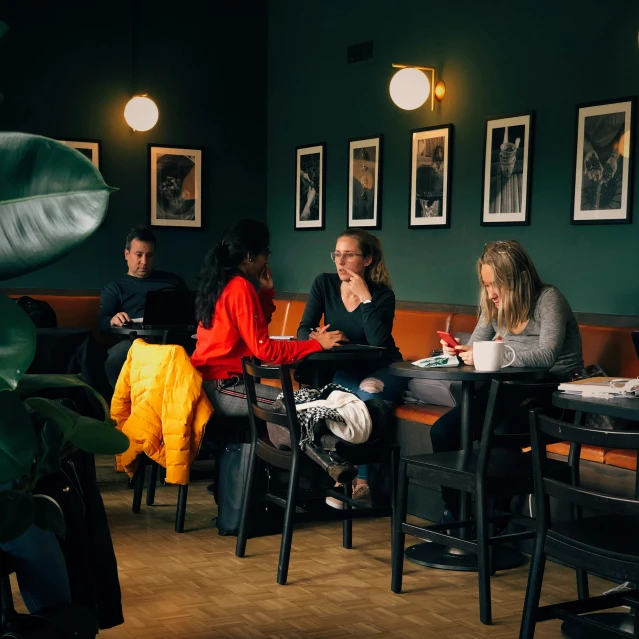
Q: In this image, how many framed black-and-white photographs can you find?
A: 7